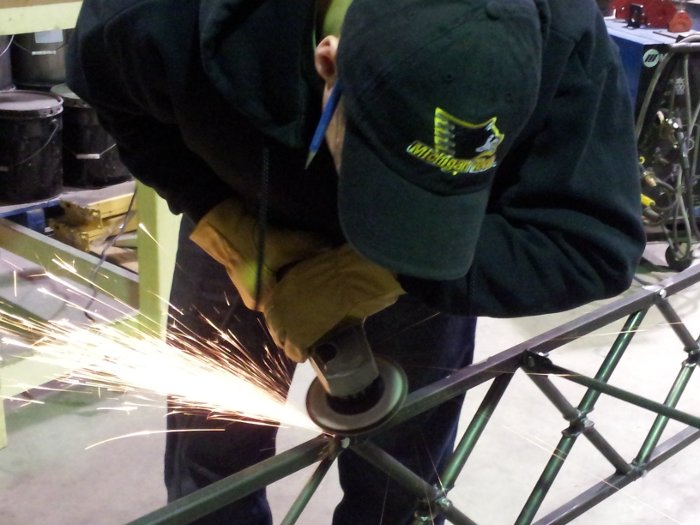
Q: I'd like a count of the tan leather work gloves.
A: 2